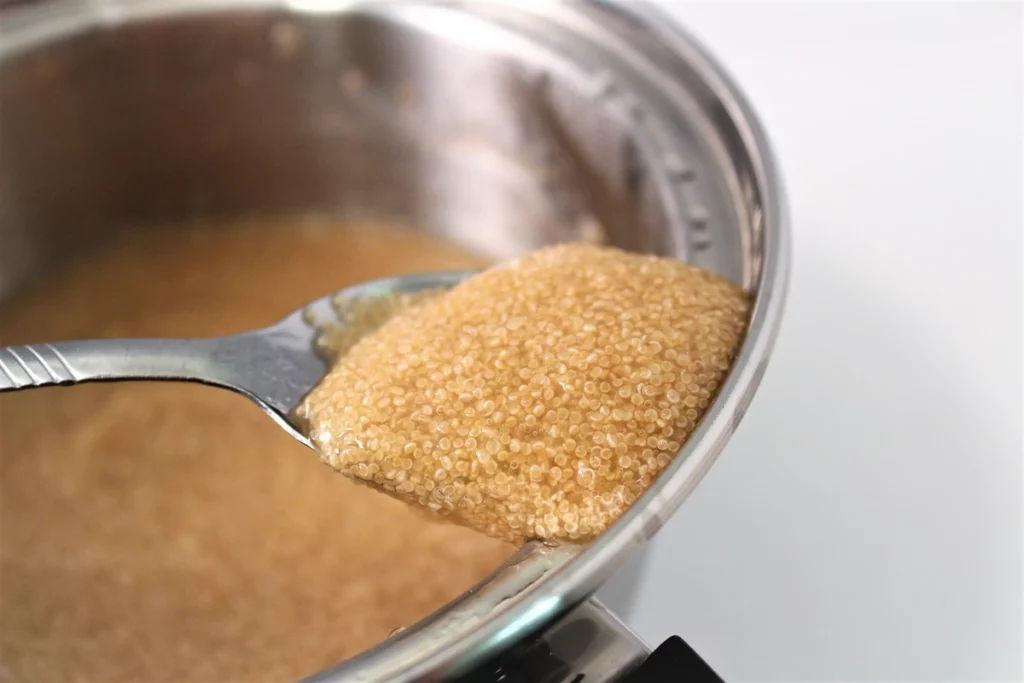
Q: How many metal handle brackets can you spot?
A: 1